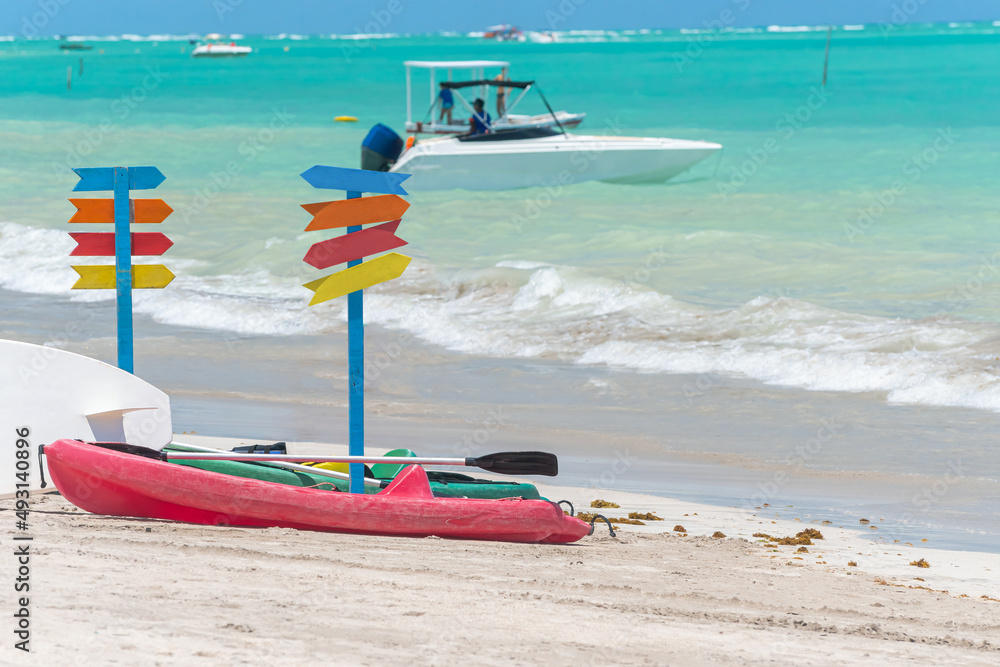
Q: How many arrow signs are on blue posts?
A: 8